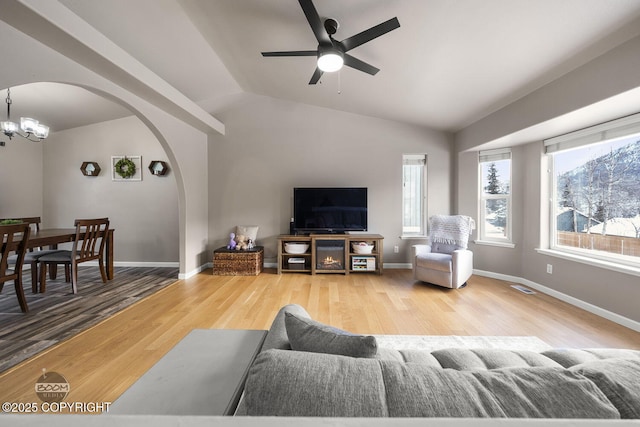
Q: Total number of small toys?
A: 3